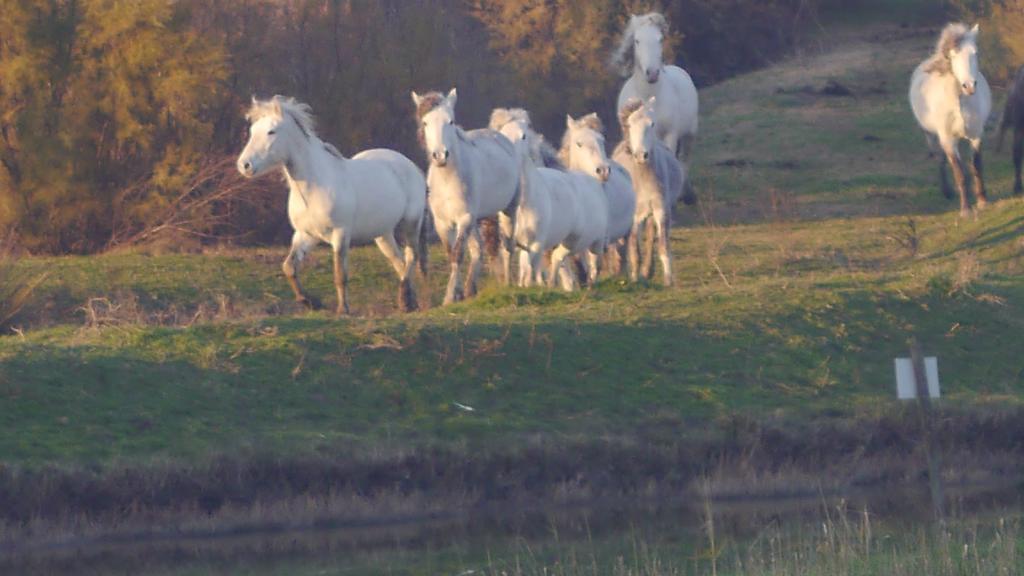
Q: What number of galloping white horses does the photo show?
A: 7